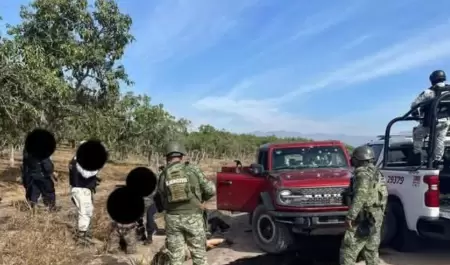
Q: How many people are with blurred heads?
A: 4